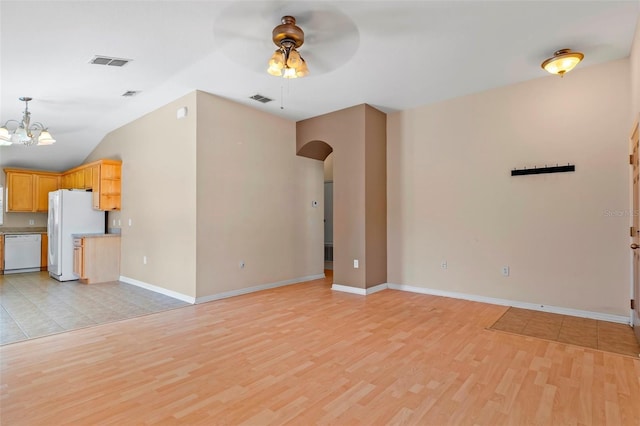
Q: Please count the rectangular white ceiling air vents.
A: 3